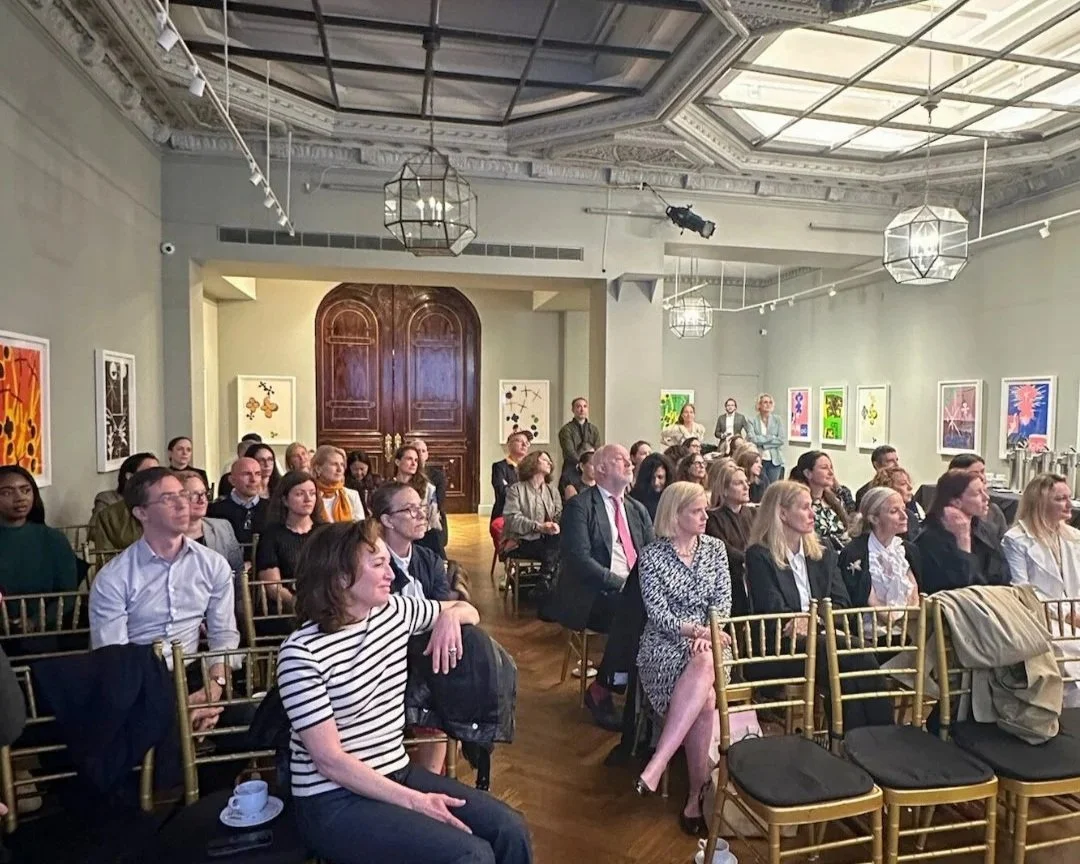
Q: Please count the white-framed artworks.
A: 10